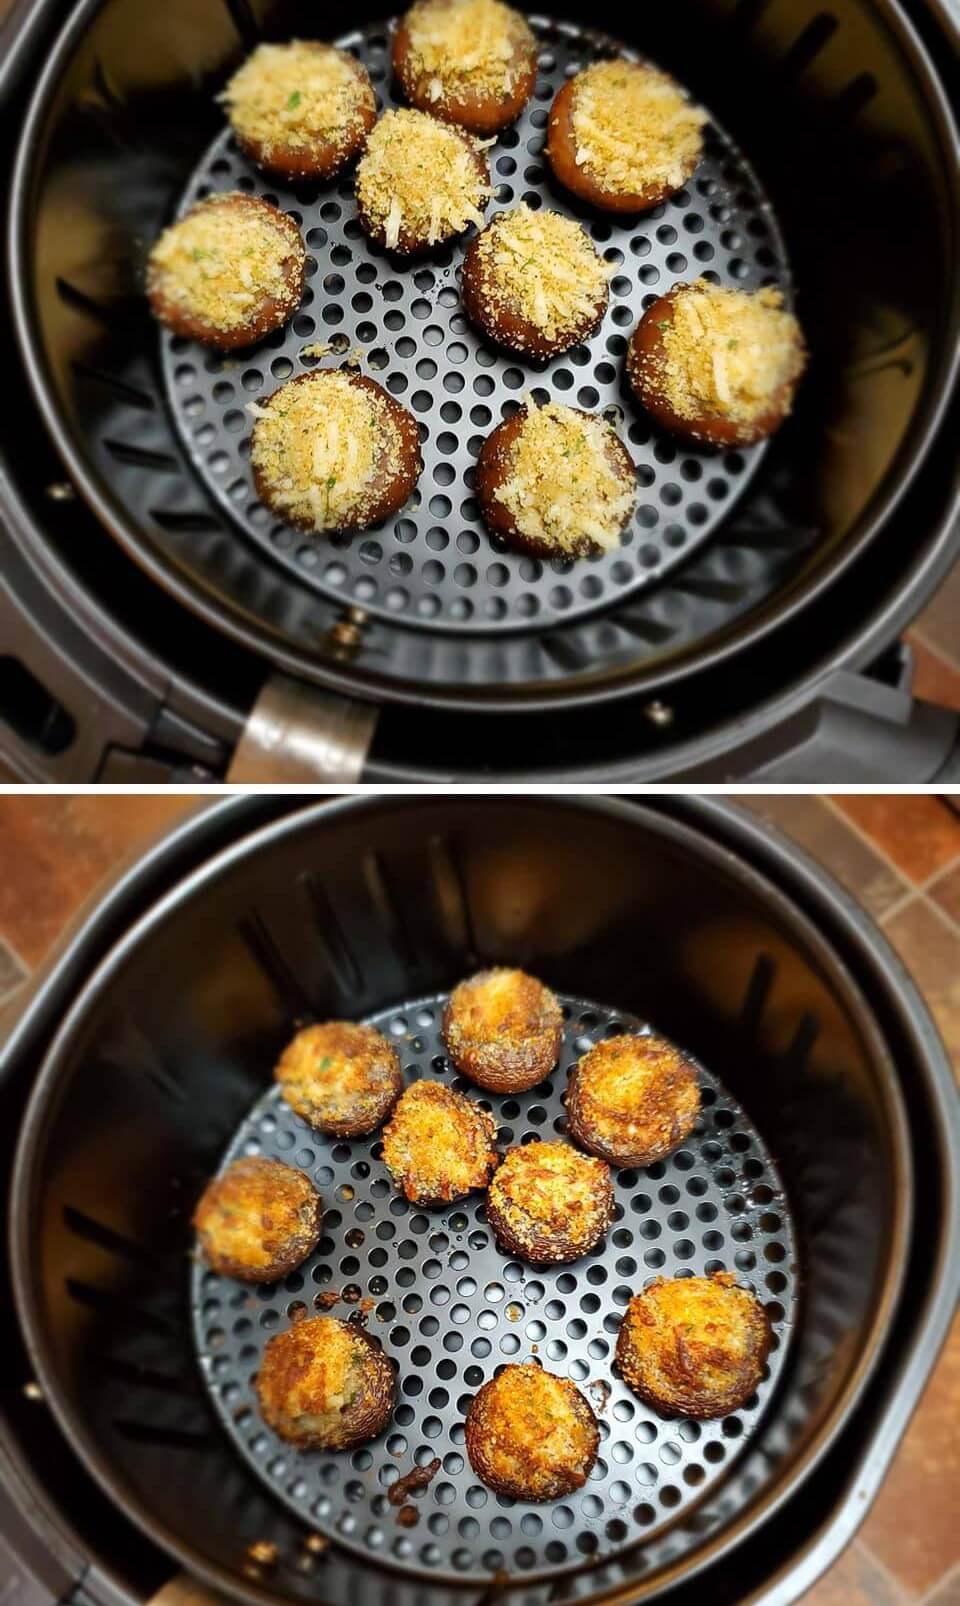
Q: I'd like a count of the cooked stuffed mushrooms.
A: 9